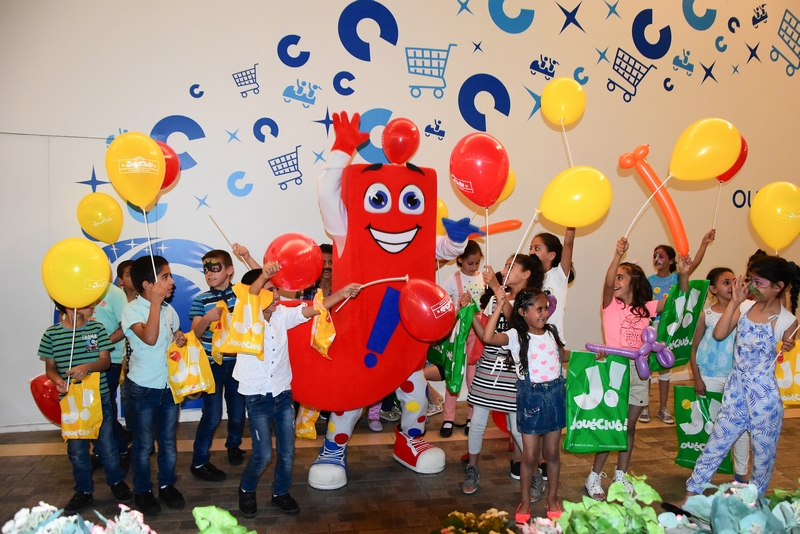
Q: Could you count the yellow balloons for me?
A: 9